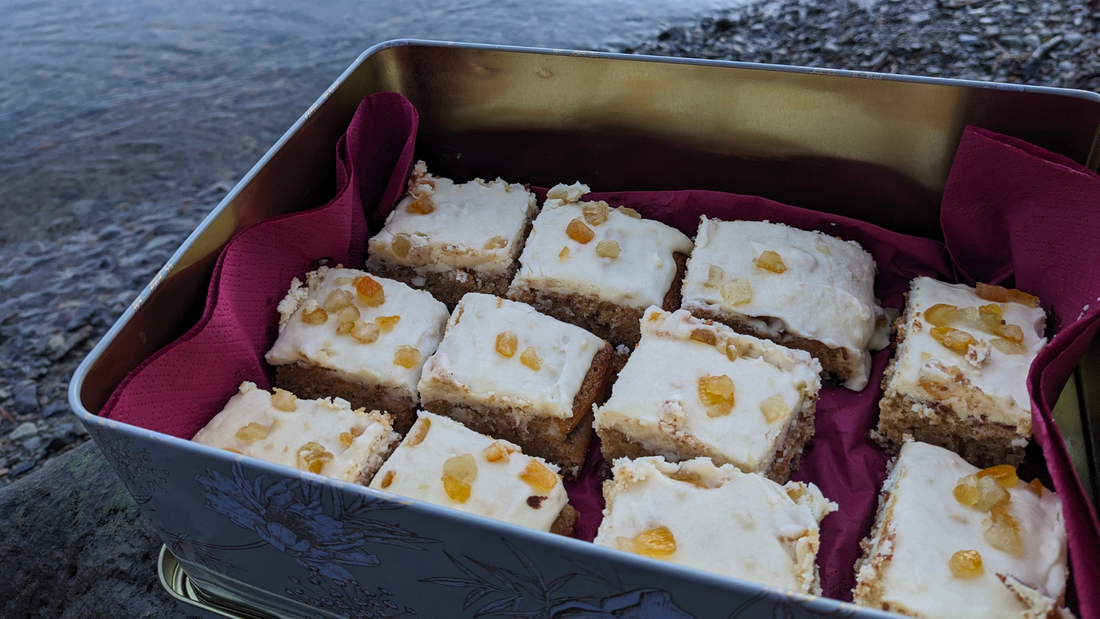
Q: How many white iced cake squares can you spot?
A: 11